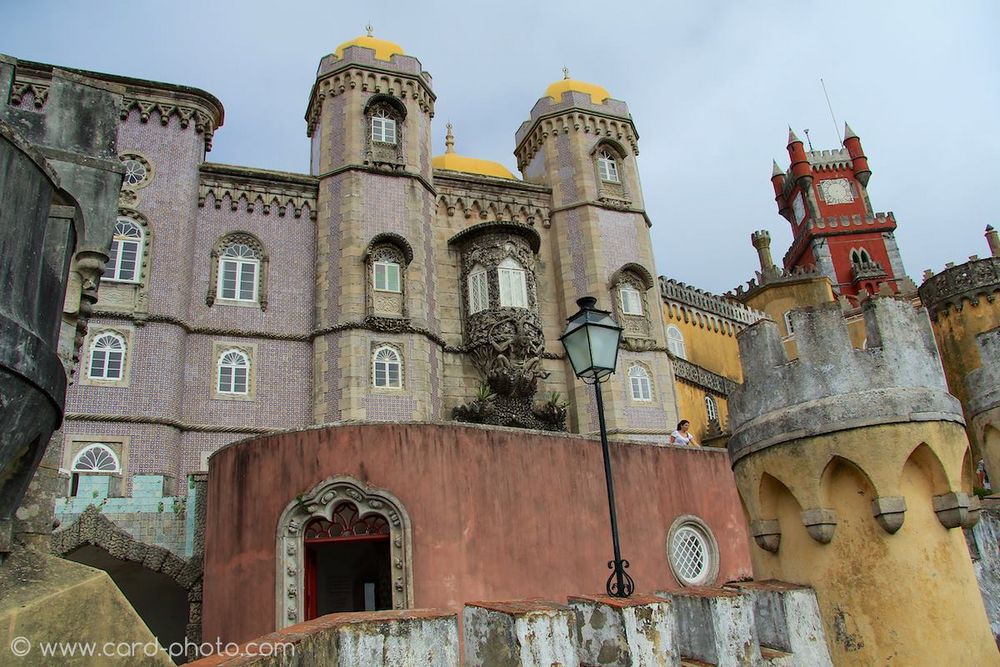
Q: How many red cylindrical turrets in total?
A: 3